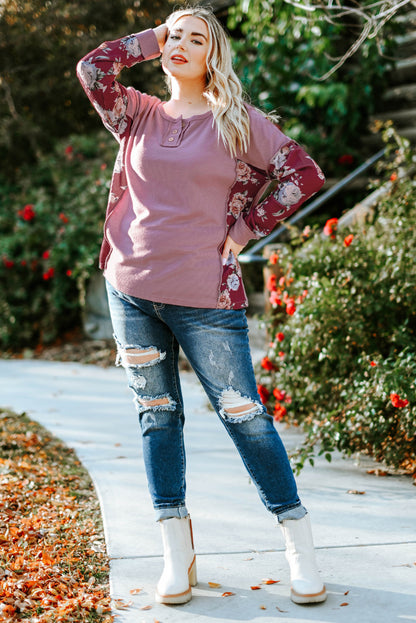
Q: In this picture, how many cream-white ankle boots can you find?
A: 2